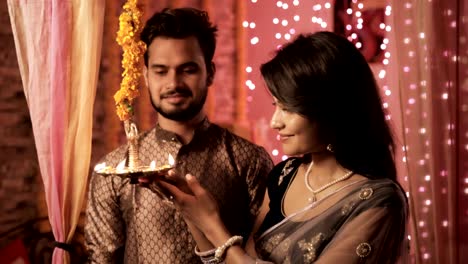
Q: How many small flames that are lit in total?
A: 4